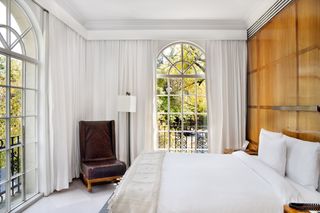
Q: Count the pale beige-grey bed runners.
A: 1